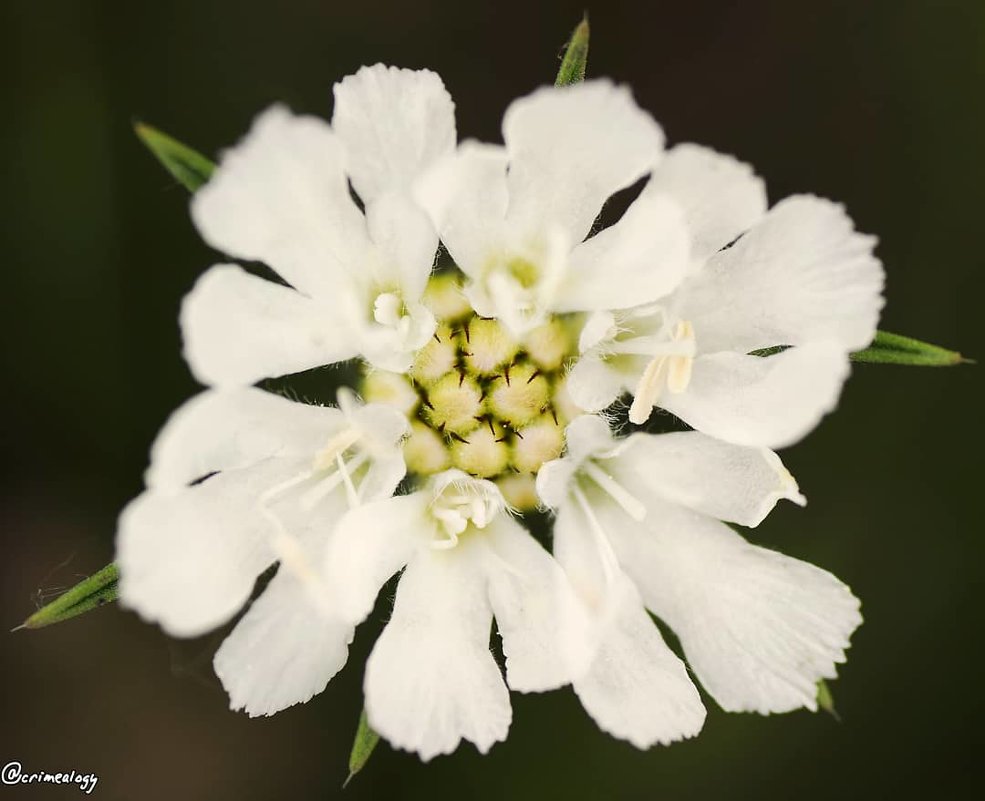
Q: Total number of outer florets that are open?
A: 6